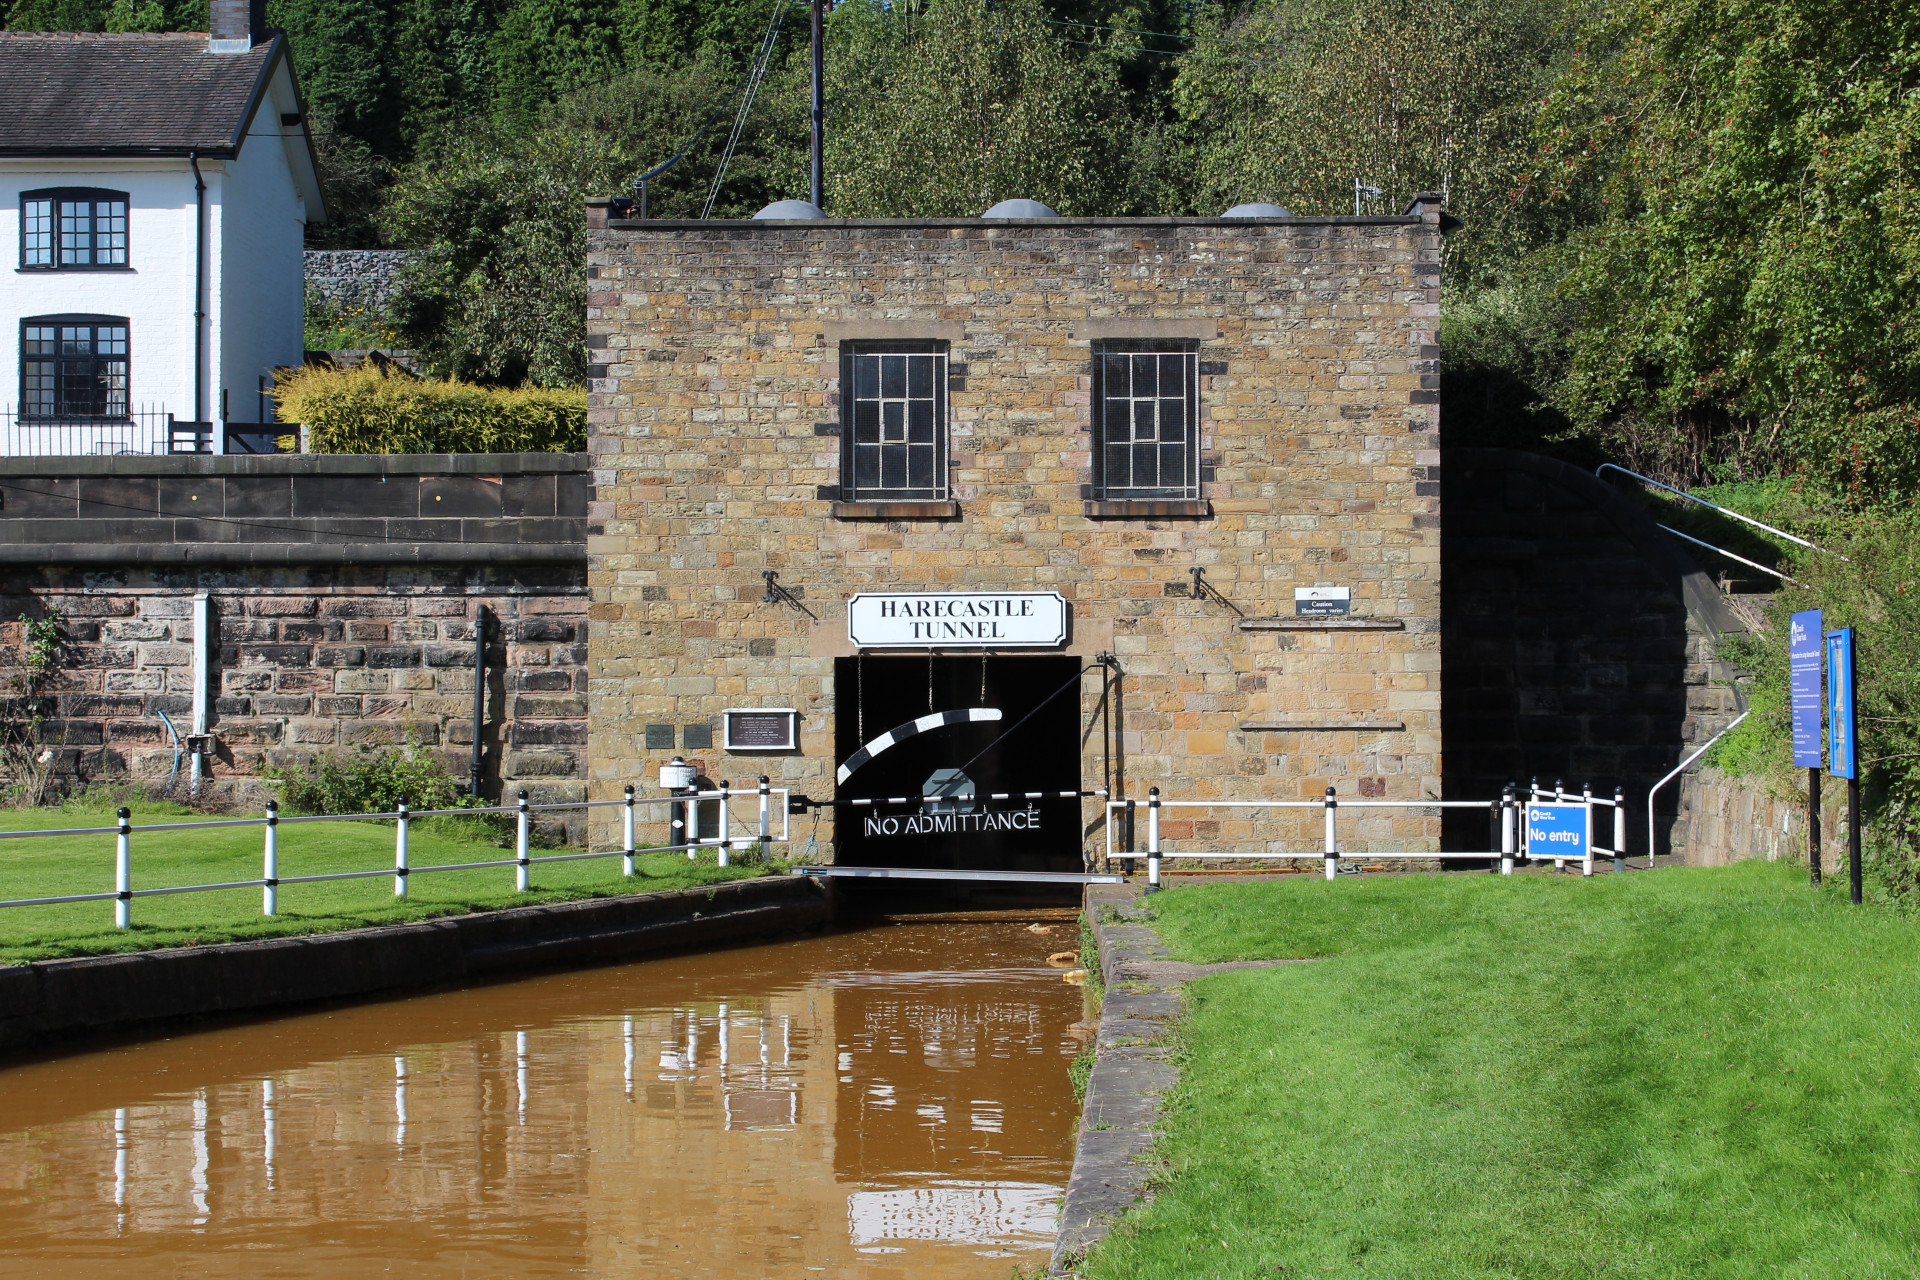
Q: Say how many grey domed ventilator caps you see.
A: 3